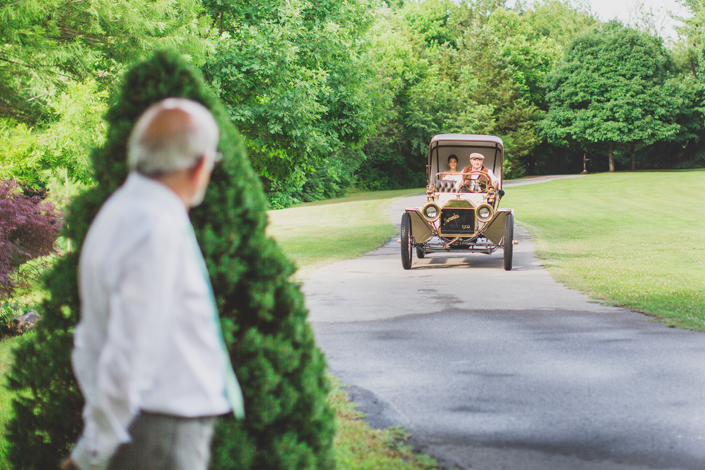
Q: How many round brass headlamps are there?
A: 2